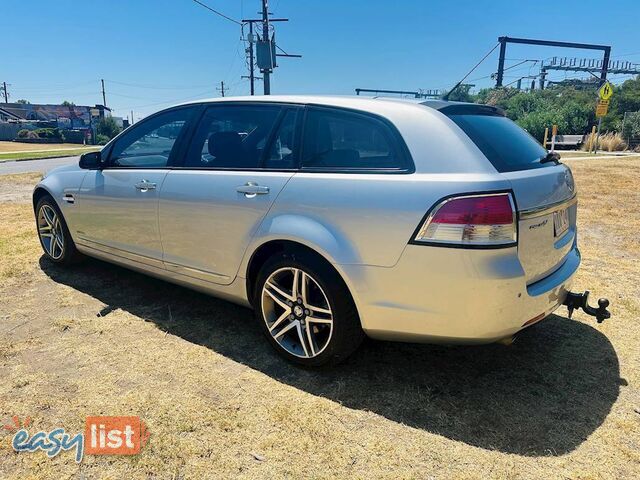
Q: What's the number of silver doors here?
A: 2